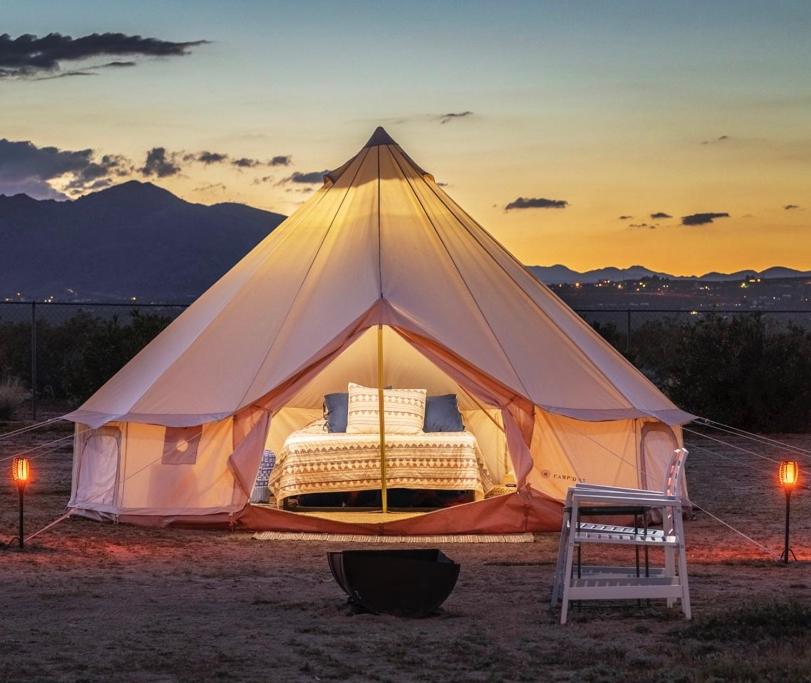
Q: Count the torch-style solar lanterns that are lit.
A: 2